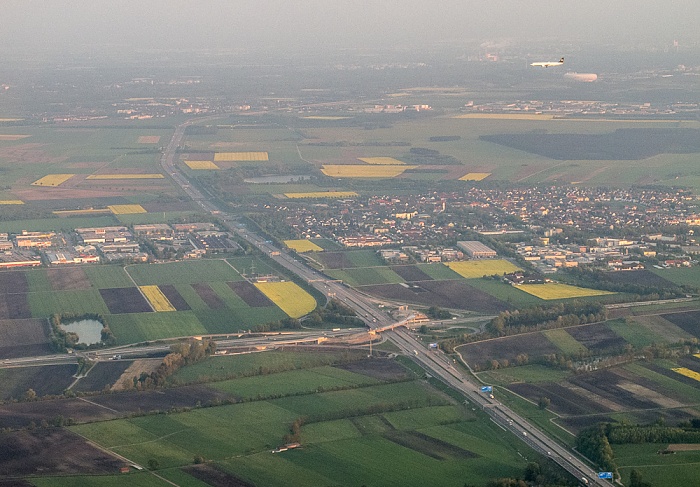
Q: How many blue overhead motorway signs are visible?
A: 3